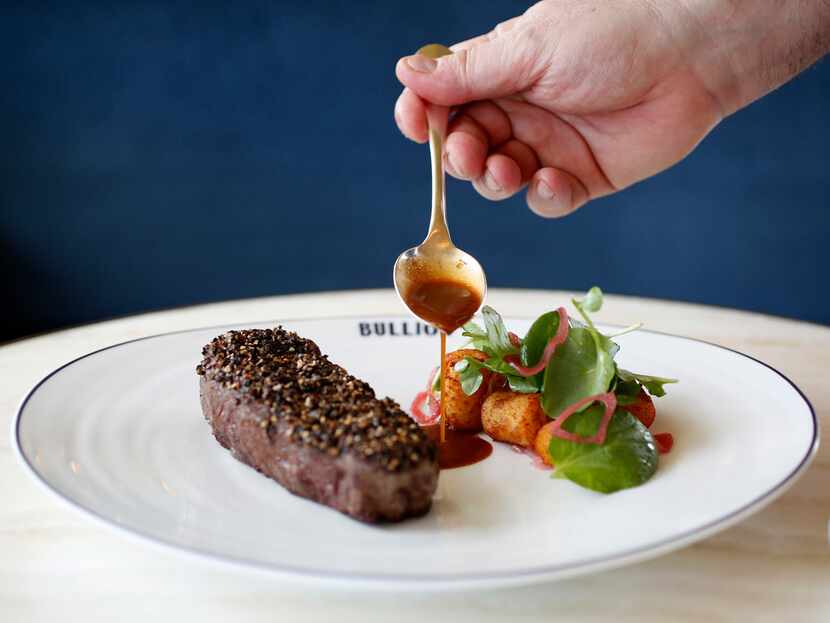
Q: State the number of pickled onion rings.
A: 3